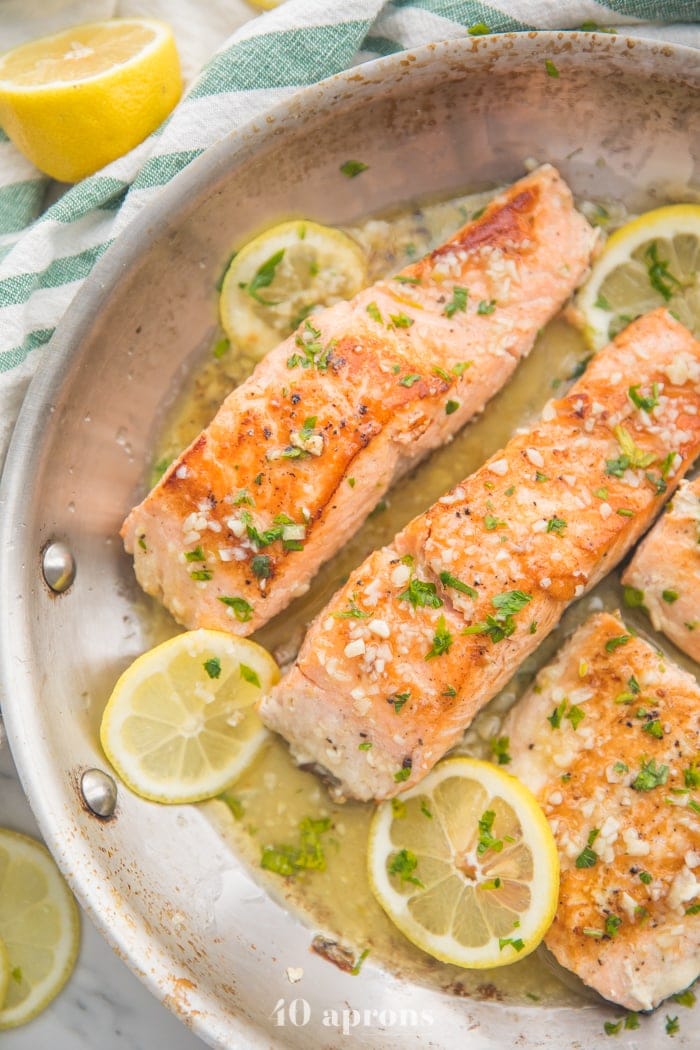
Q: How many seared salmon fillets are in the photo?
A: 4